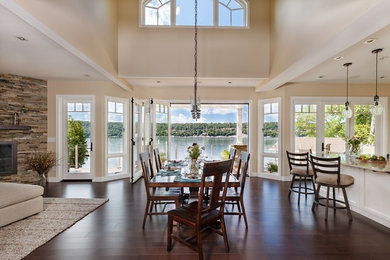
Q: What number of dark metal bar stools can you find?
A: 2